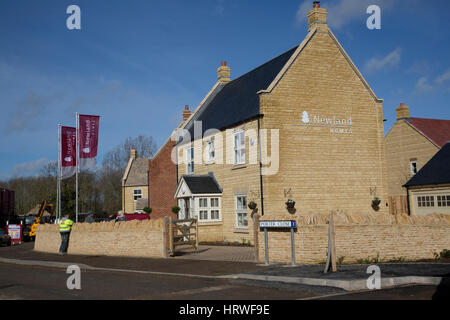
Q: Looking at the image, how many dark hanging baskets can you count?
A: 3